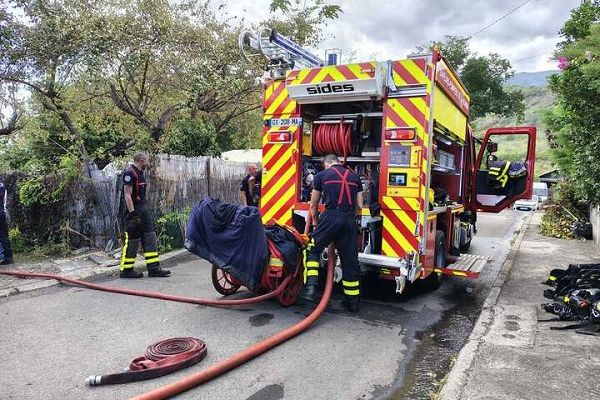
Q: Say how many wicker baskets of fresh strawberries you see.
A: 0